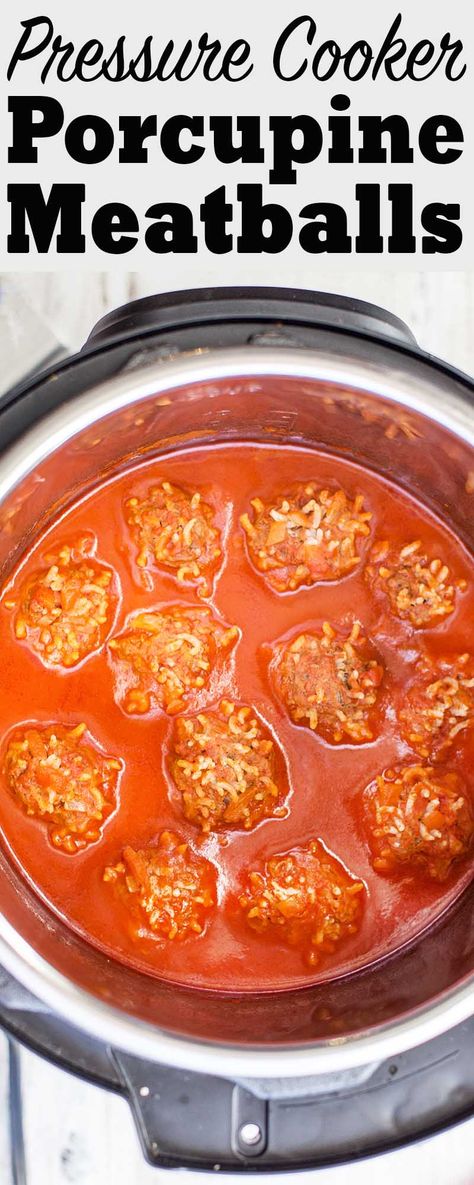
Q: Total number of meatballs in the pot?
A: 12